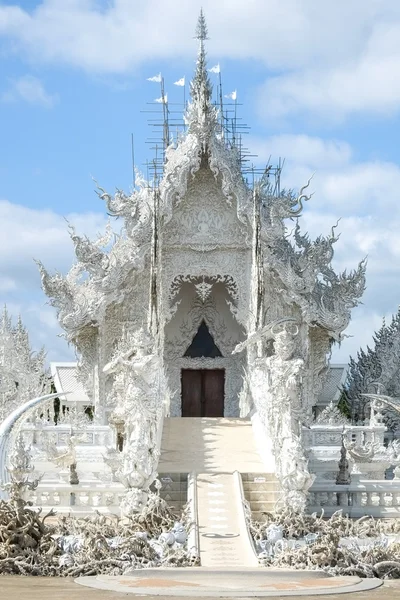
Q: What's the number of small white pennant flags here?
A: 5